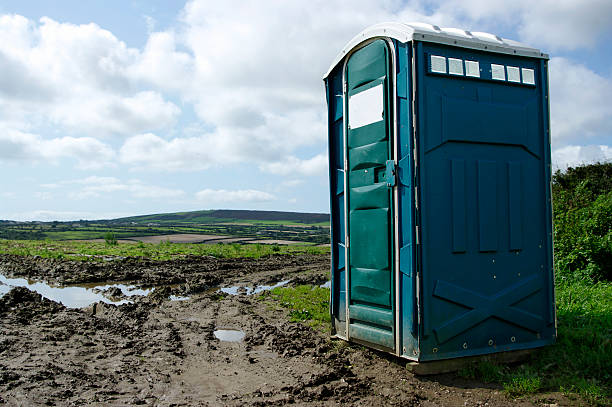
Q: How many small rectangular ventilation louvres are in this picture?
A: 6